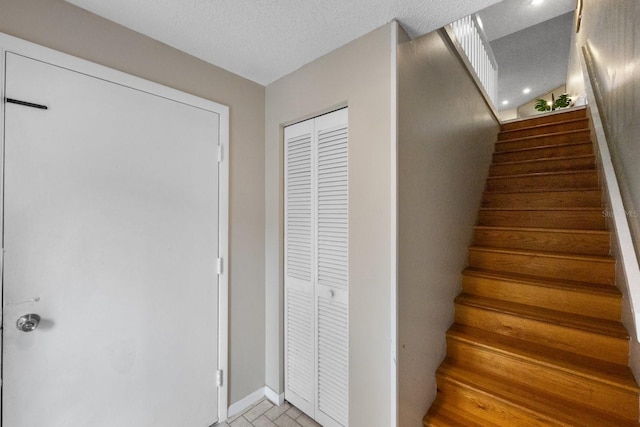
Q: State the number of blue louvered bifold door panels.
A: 0